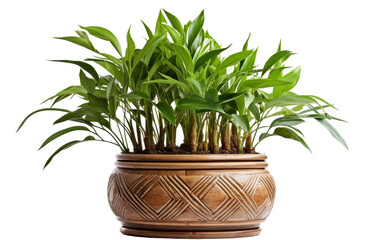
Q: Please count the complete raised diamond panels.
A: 3